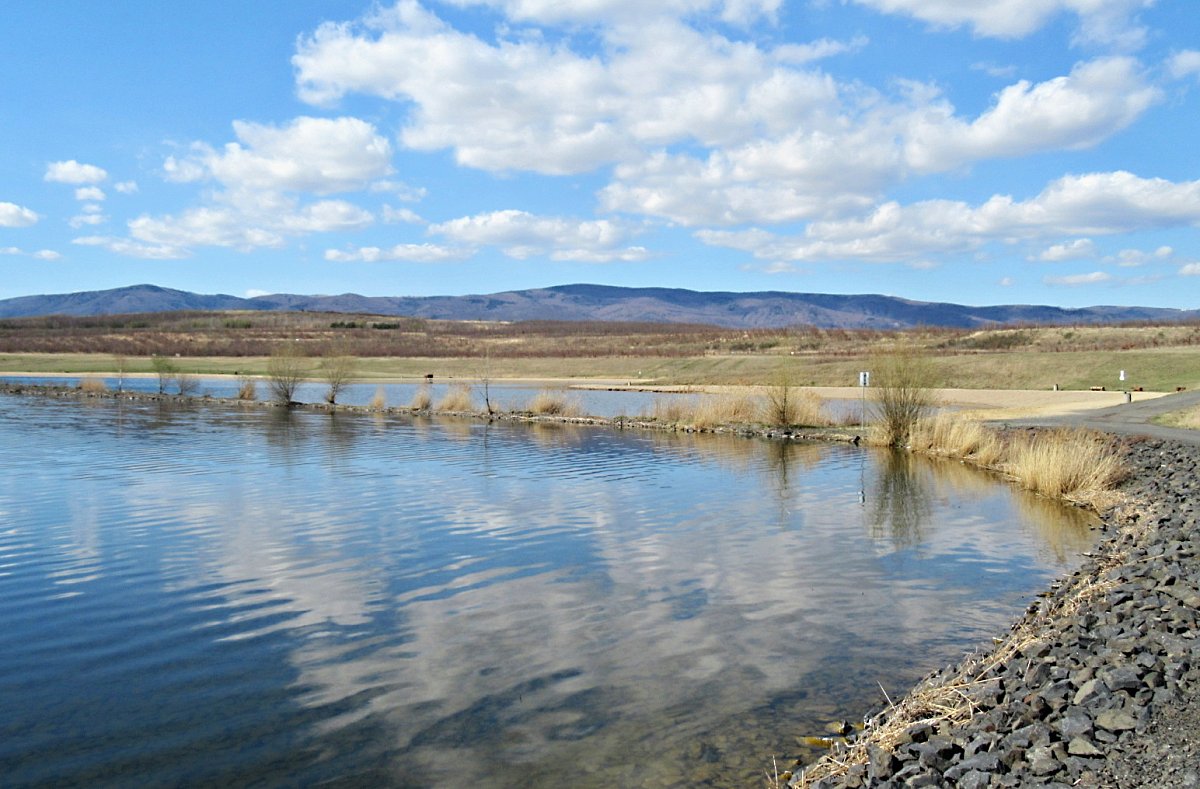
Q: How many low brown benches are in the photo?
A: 3